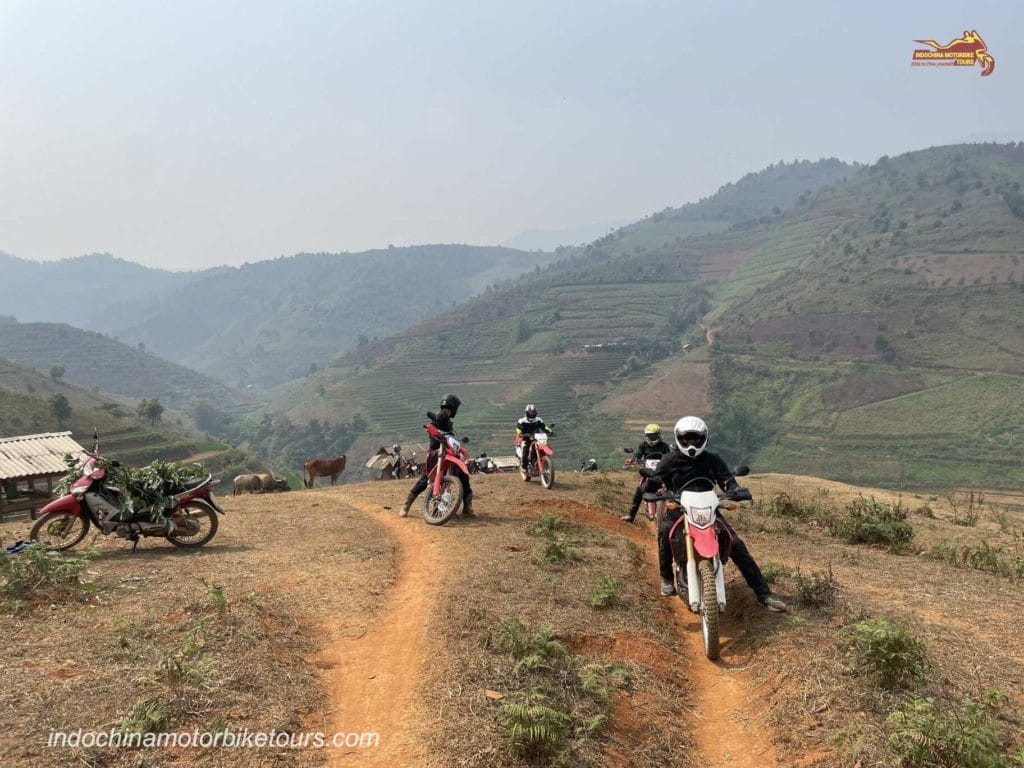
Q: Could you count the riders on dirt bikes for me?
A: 4